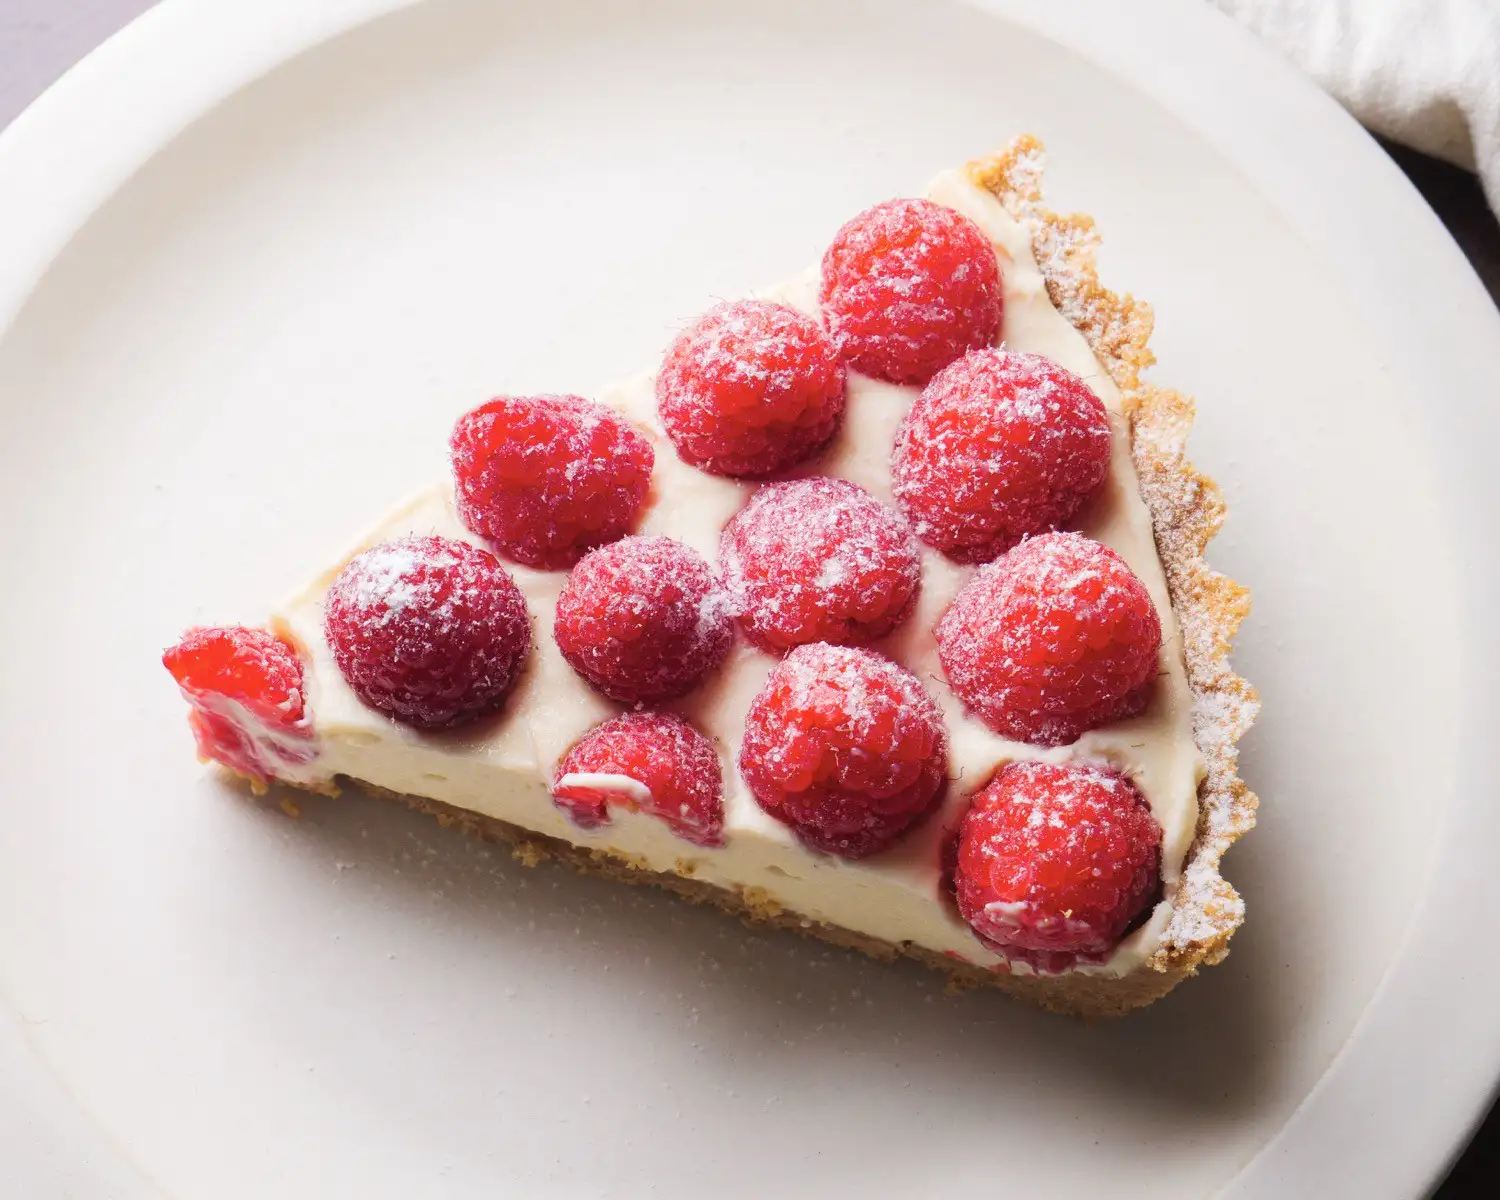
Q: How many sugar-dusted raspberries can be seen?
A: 12